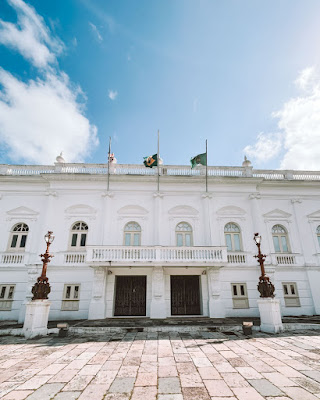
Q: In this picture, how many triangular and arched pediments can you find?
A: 7